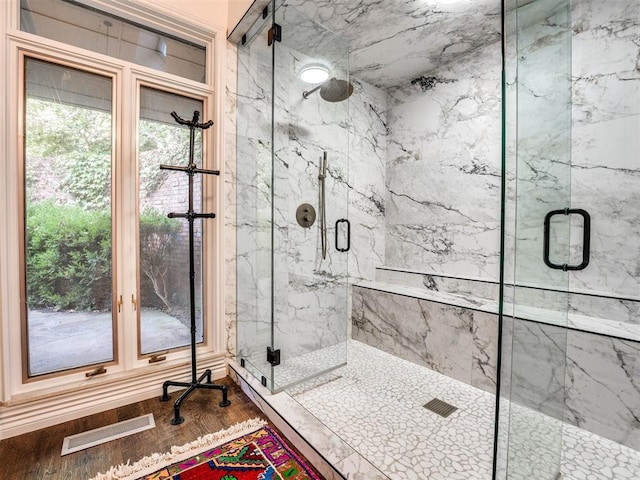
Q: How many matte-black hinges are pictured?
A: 2